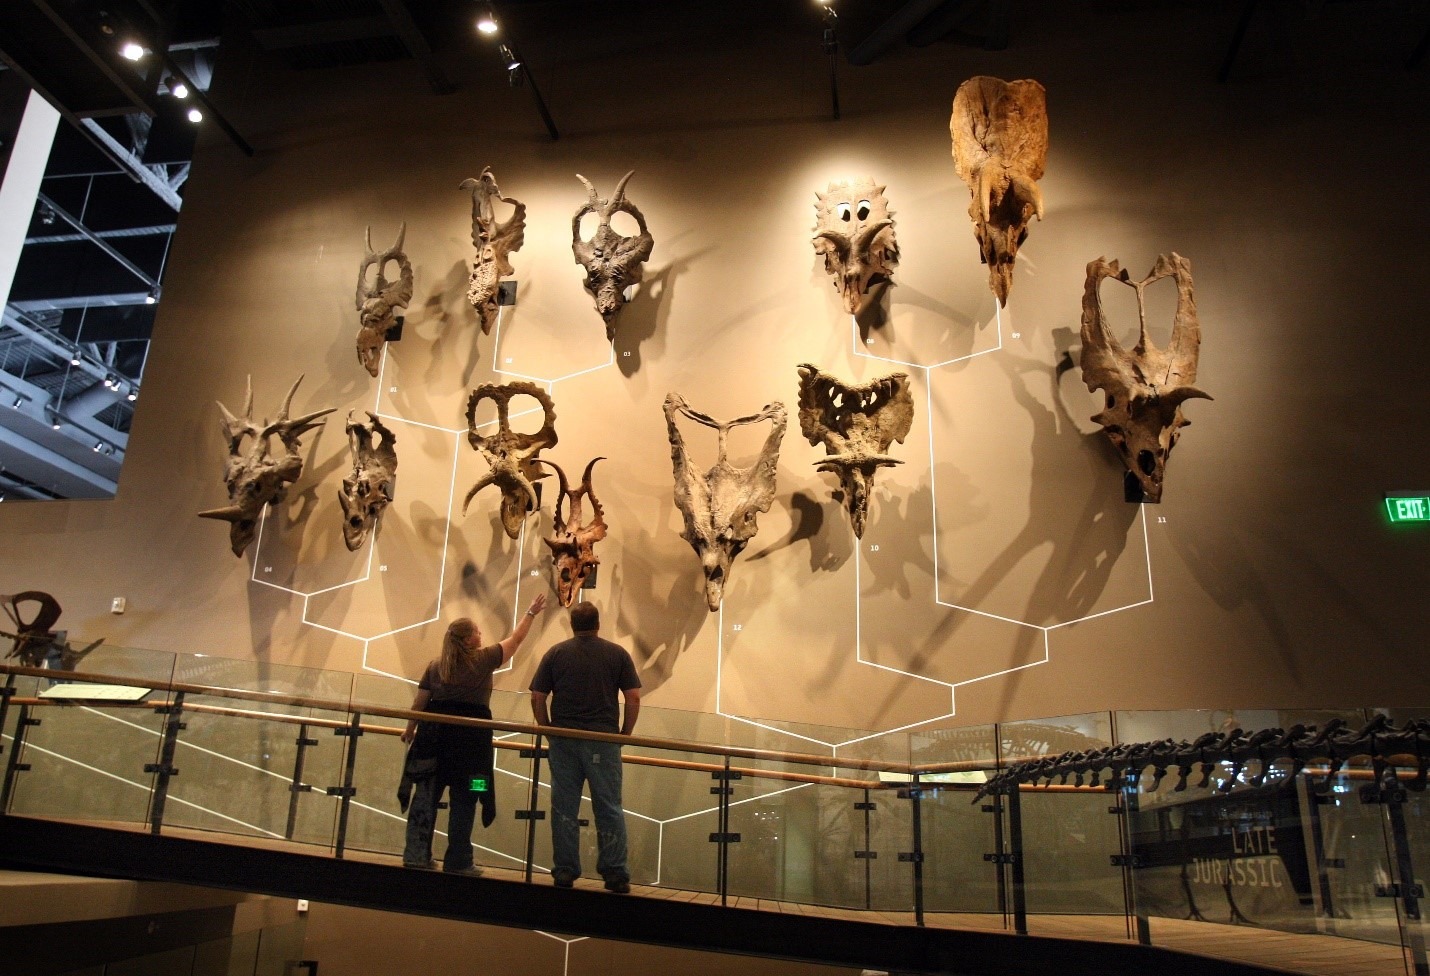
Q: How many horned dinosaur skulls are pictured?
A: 12